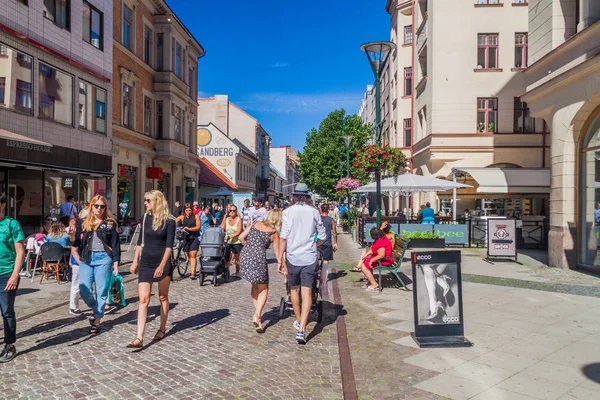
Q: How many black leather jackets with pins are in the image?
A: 1